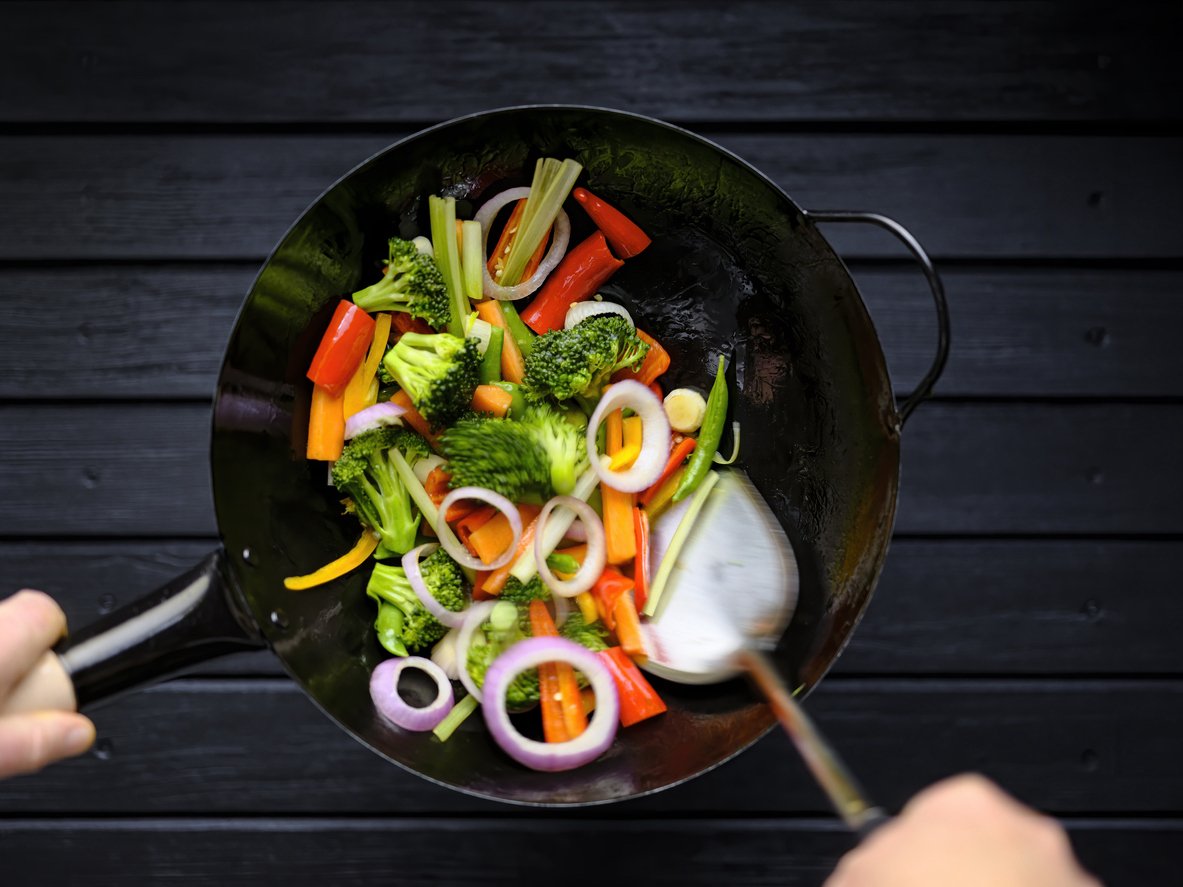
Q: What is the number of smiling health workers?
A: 0